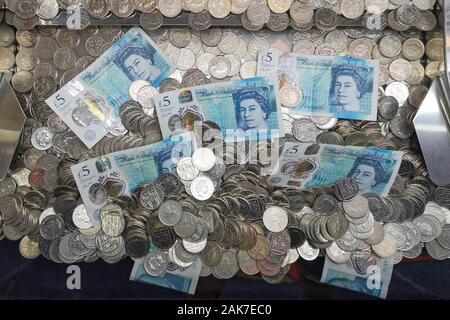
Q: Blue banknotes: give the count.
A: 7